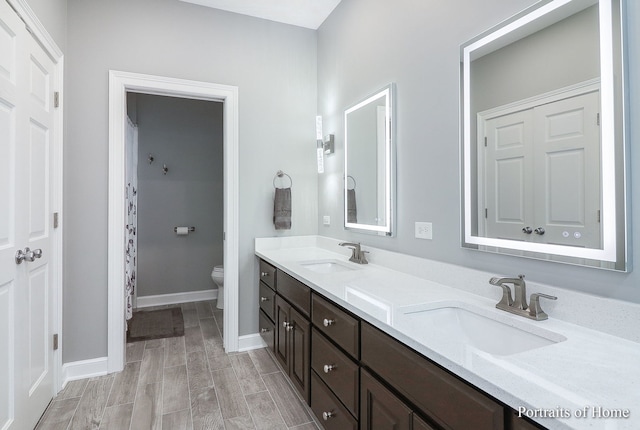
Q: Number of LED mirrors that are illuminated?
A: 2